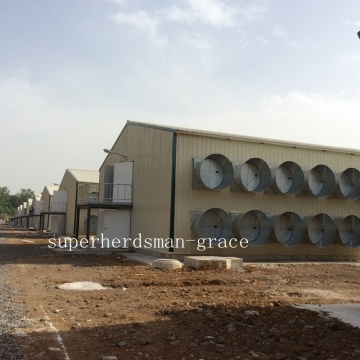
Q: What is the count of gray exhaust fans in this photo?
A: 10